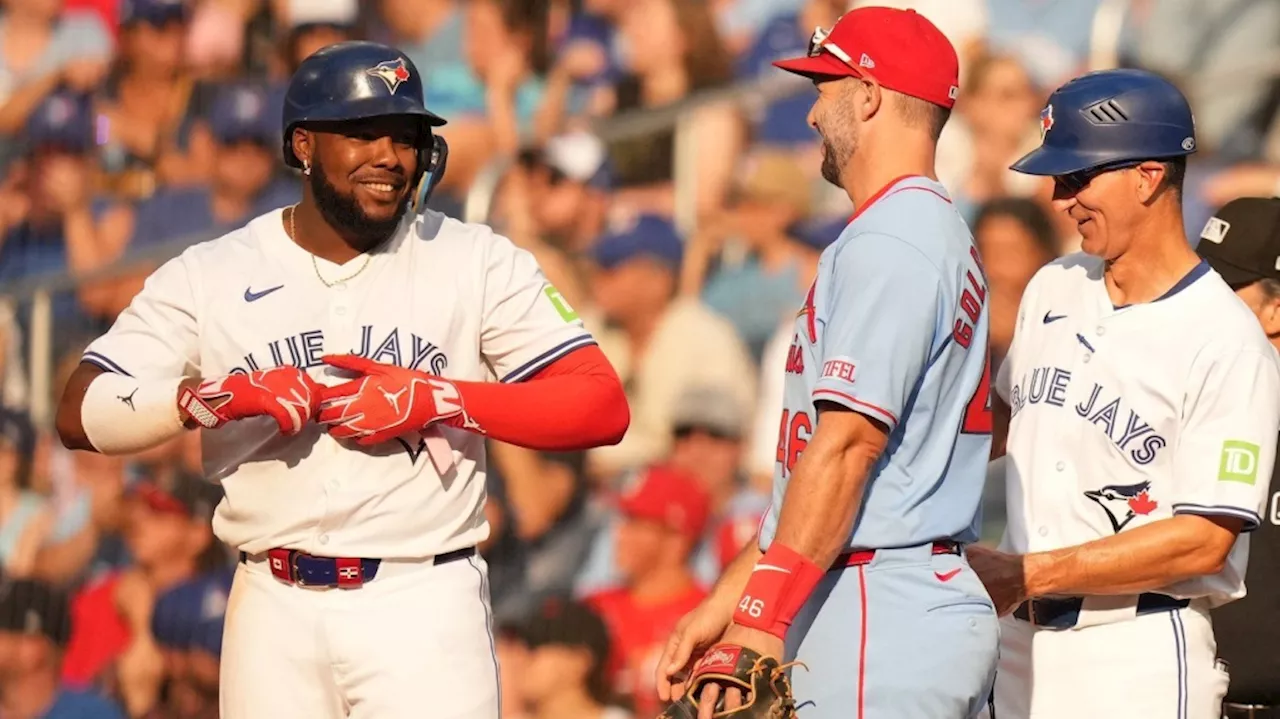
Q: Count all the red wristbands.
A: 1